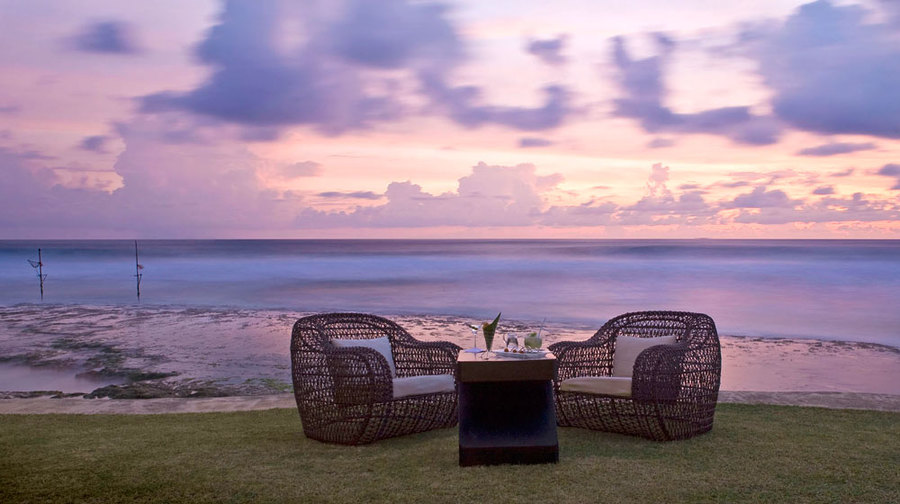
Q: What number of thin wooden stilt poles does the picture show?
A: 2